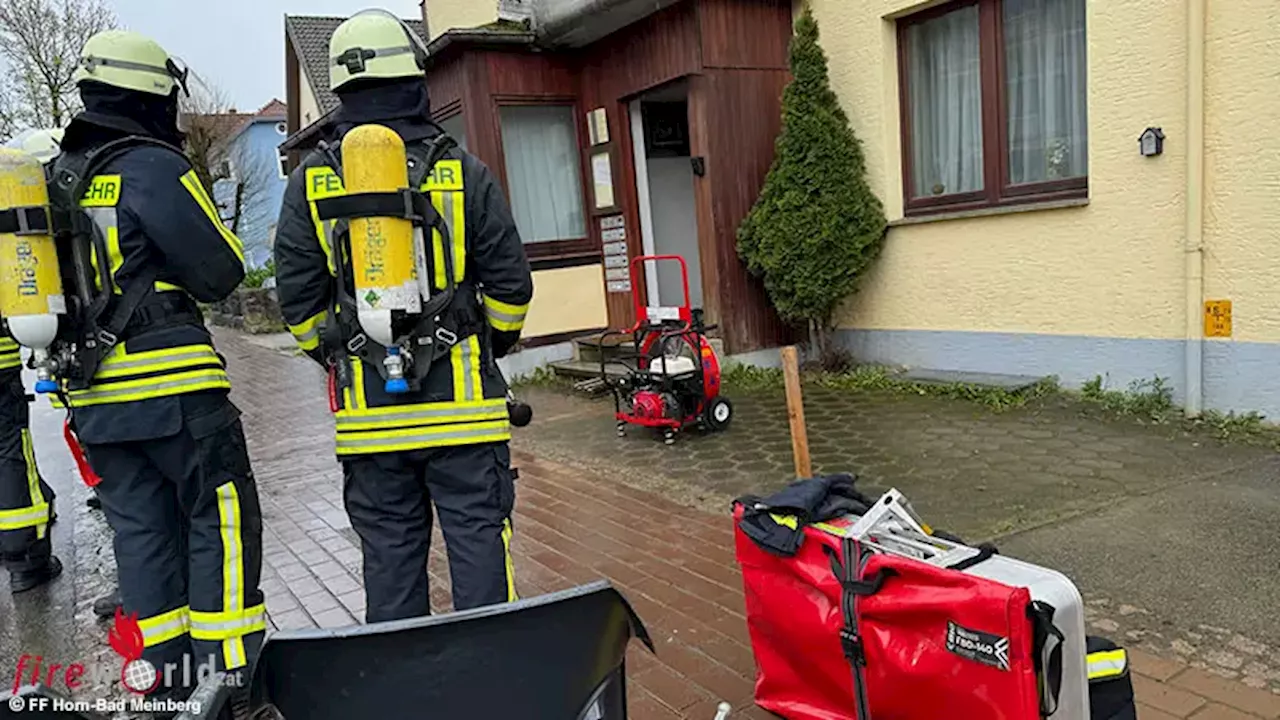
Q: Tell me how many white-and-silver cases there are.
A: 1